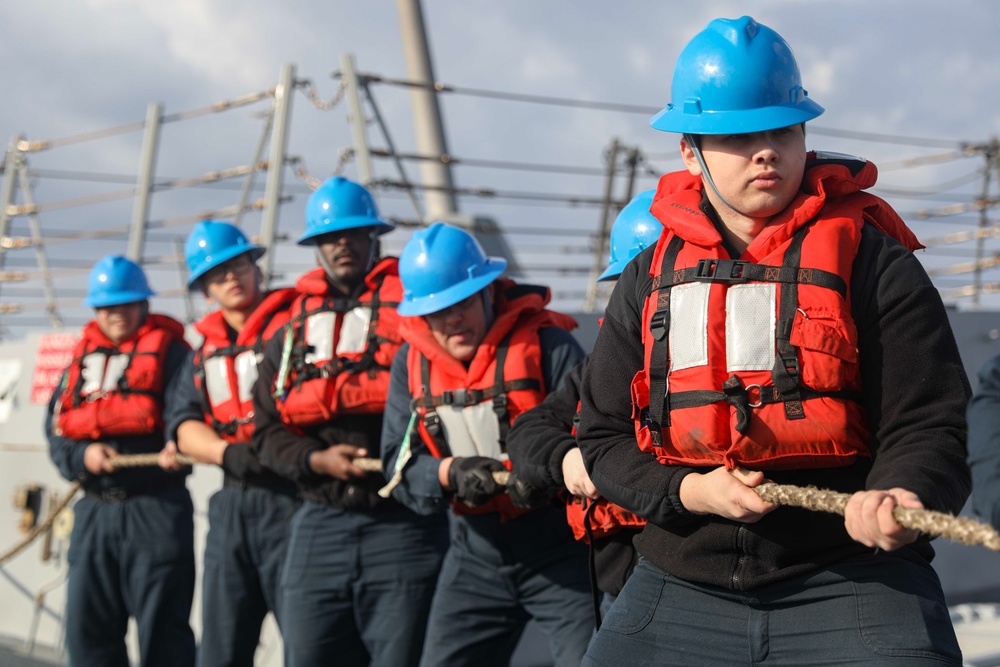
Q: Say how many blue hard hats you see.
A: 6